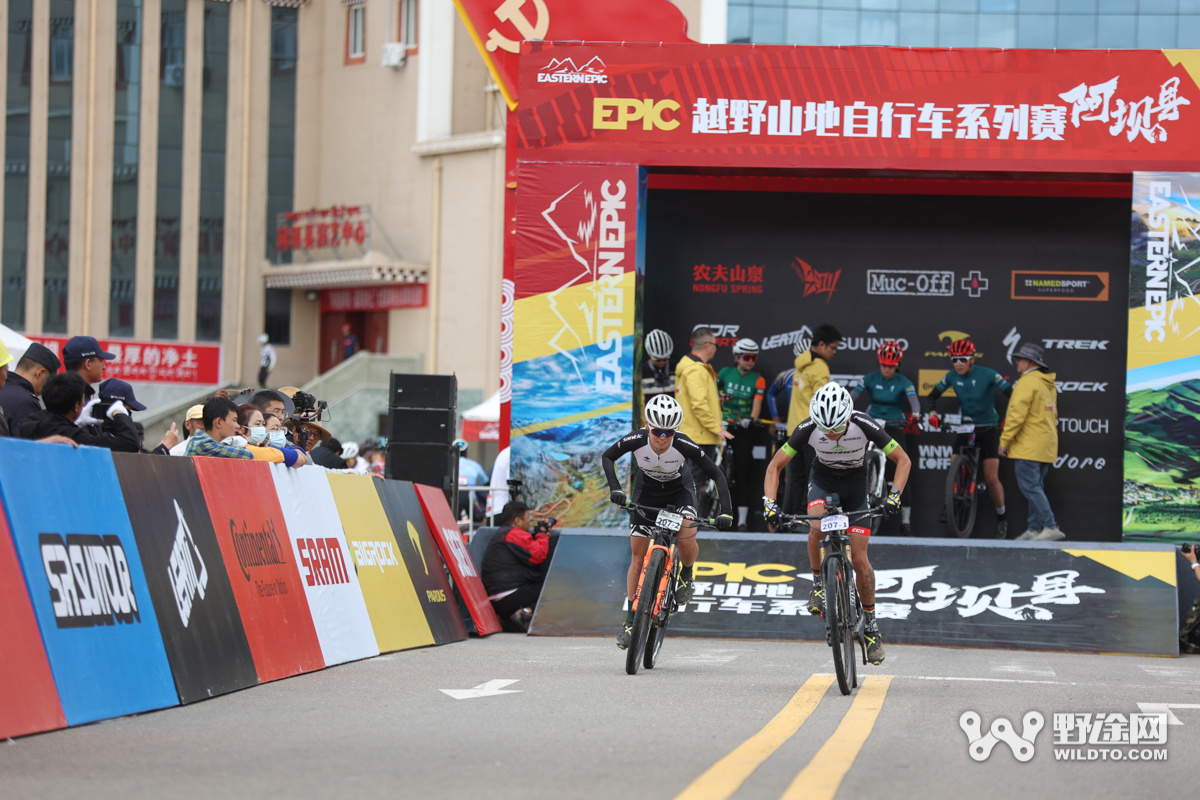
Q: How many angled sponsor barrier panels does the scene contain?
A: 8